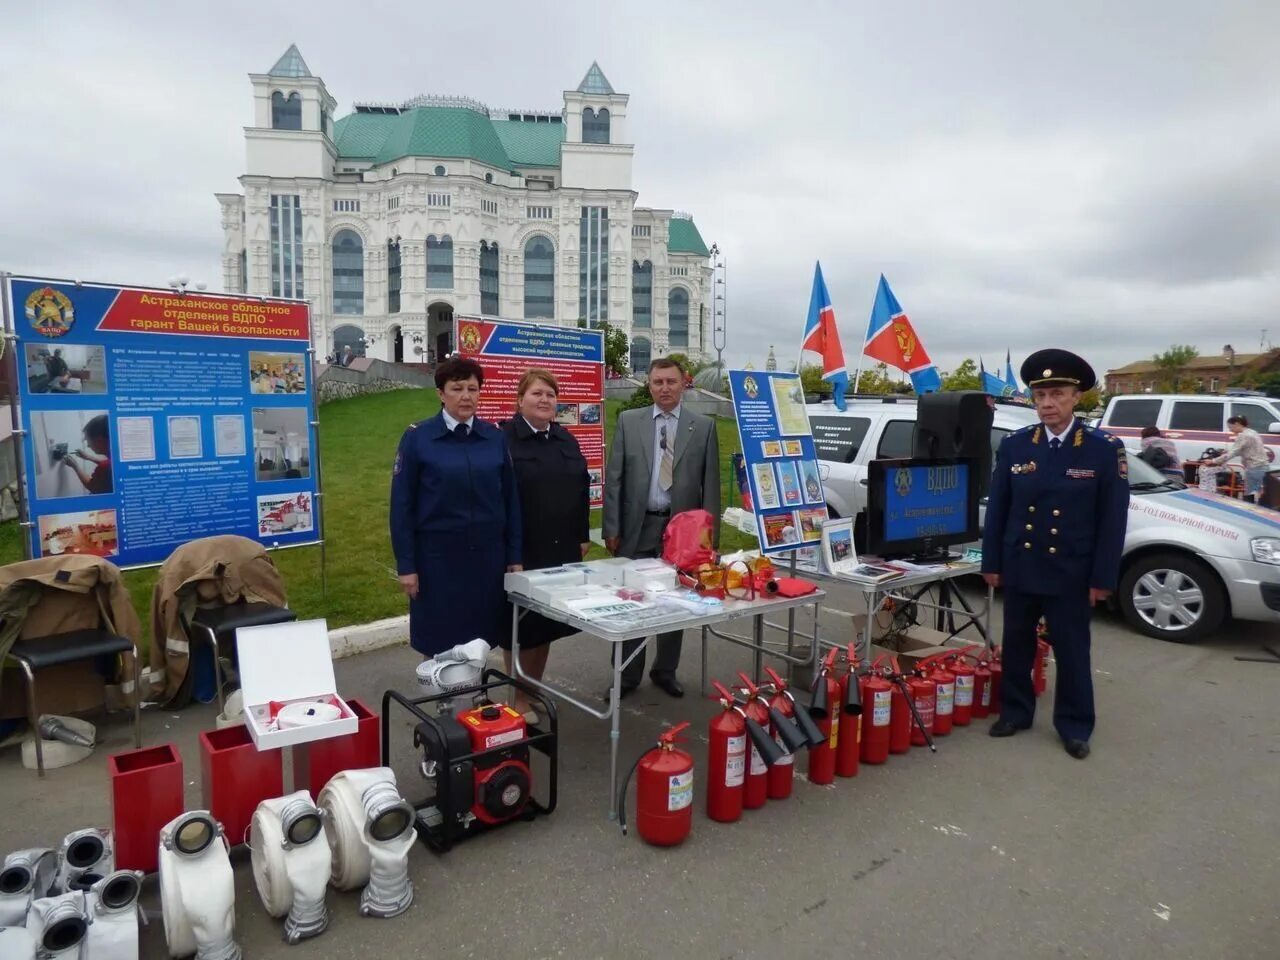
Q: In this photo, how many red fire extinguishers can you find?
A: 14